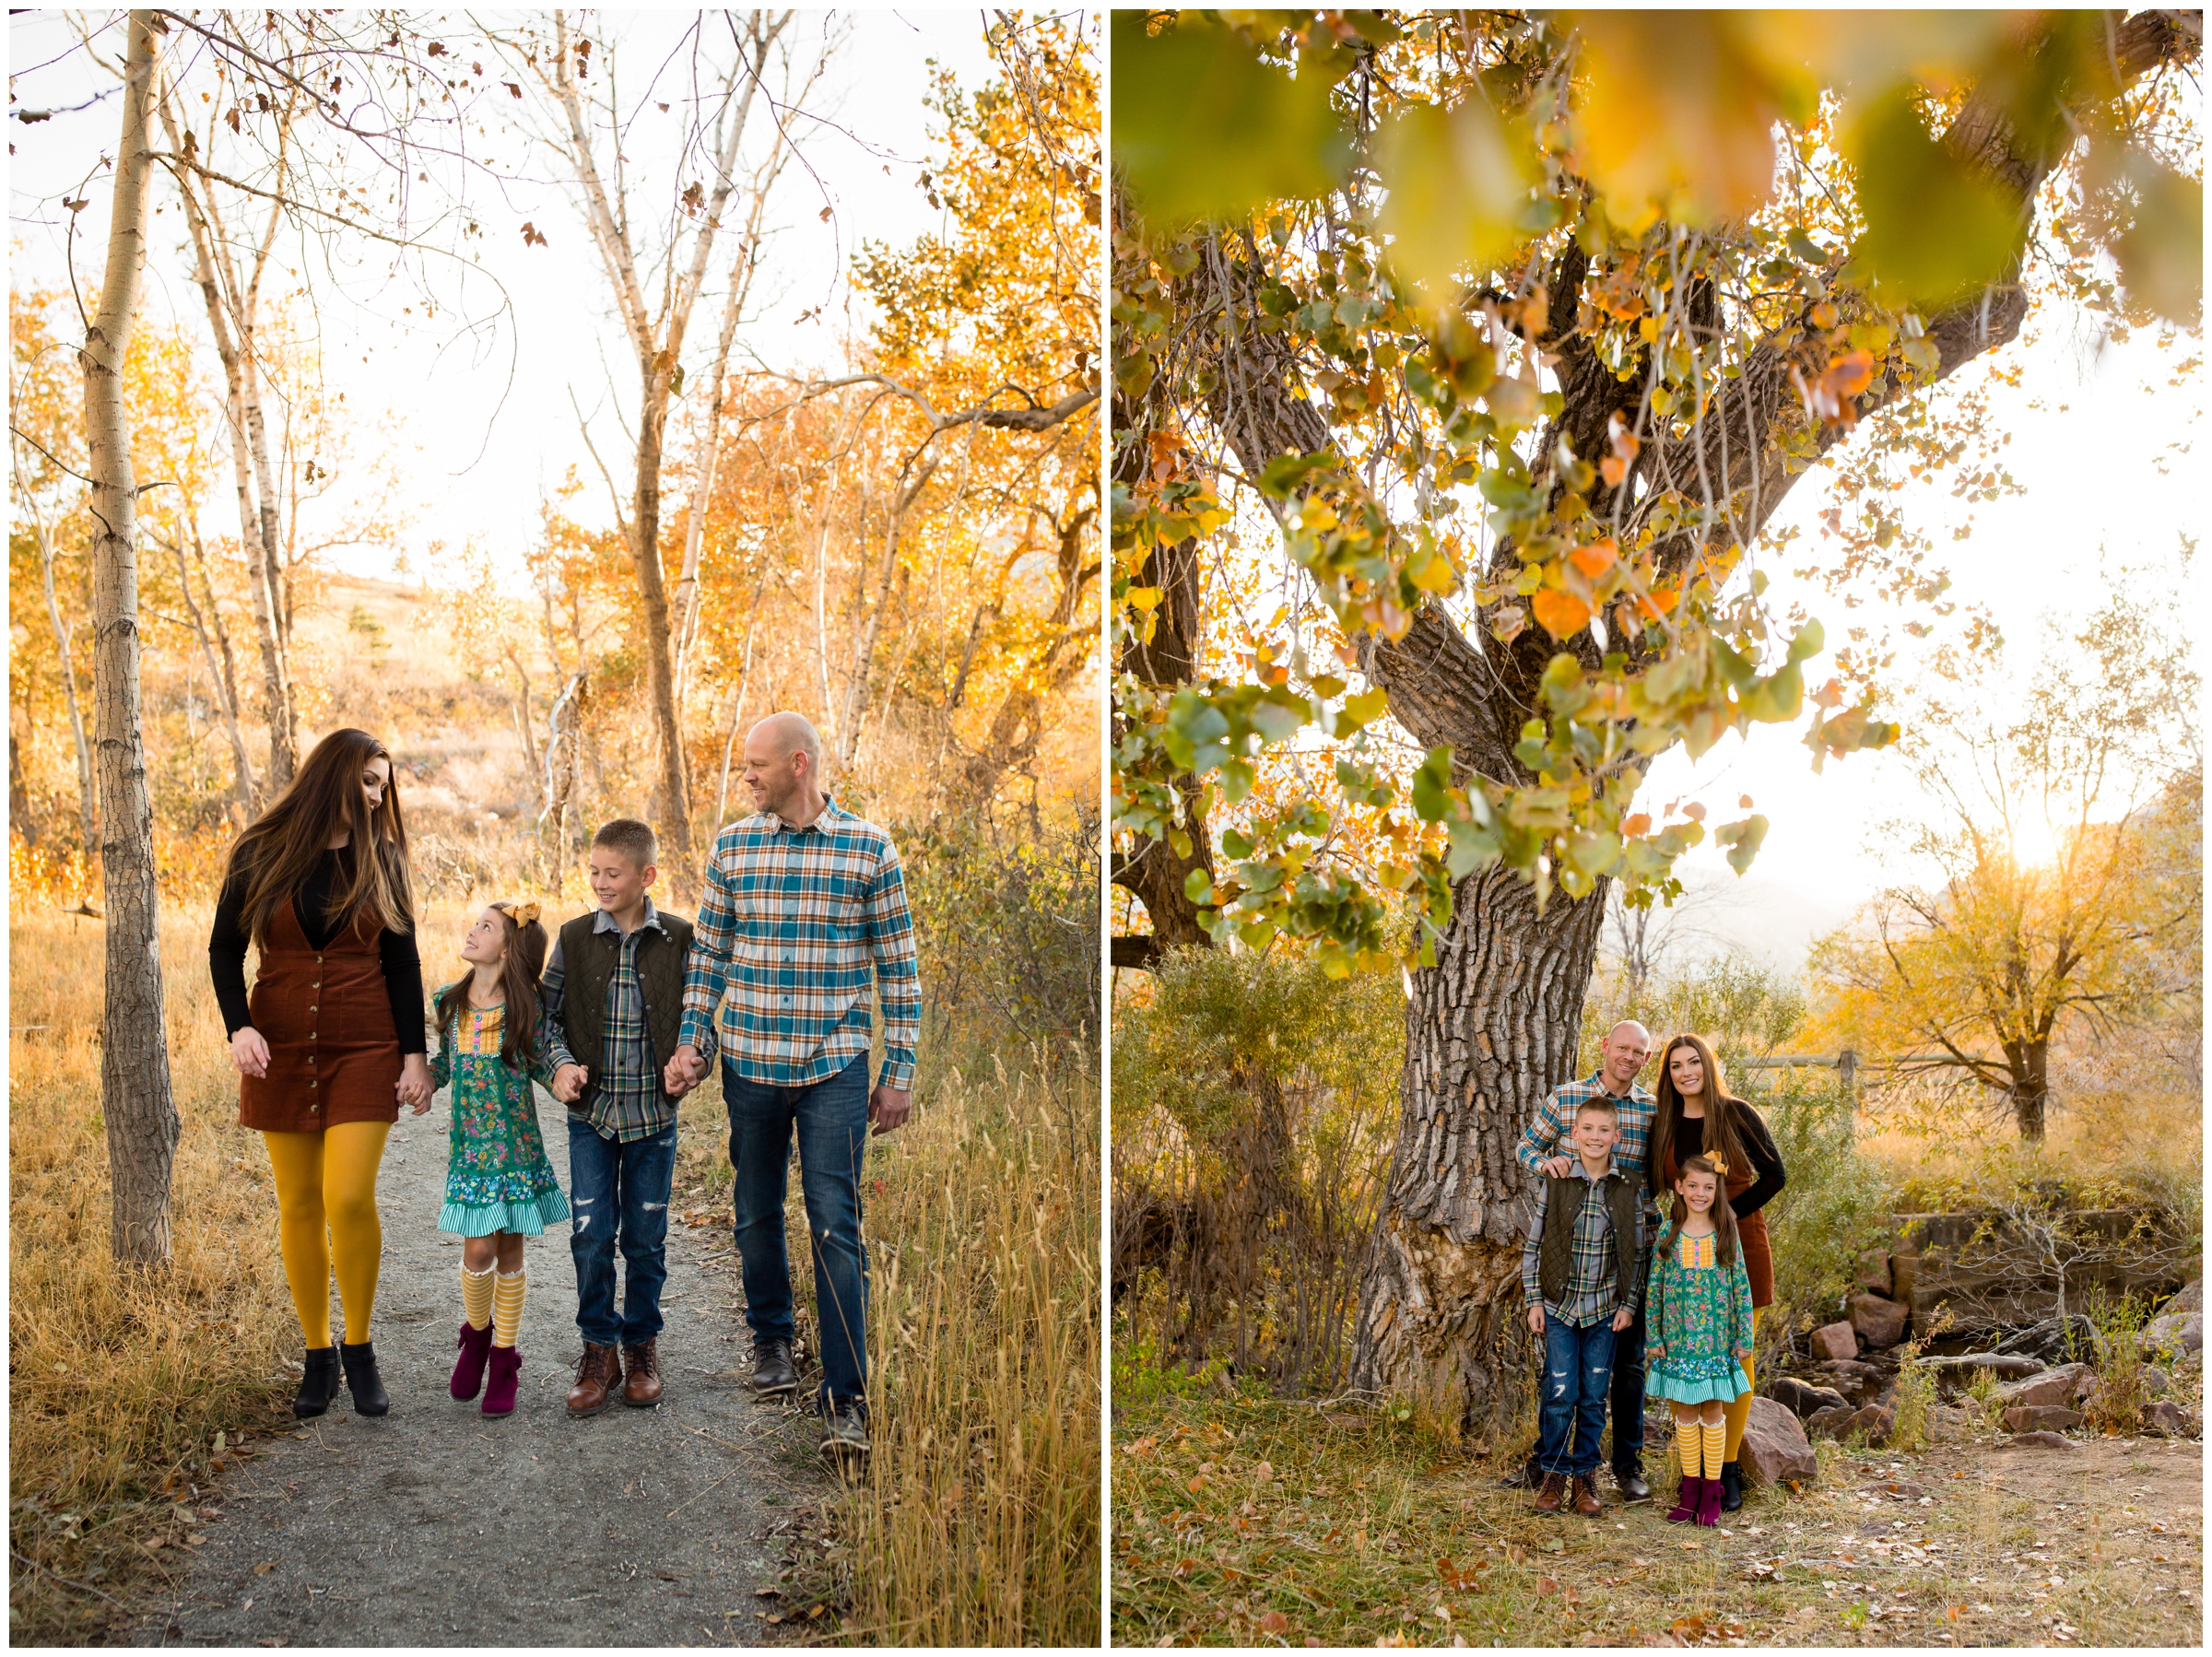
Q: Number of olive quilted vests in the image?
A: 2